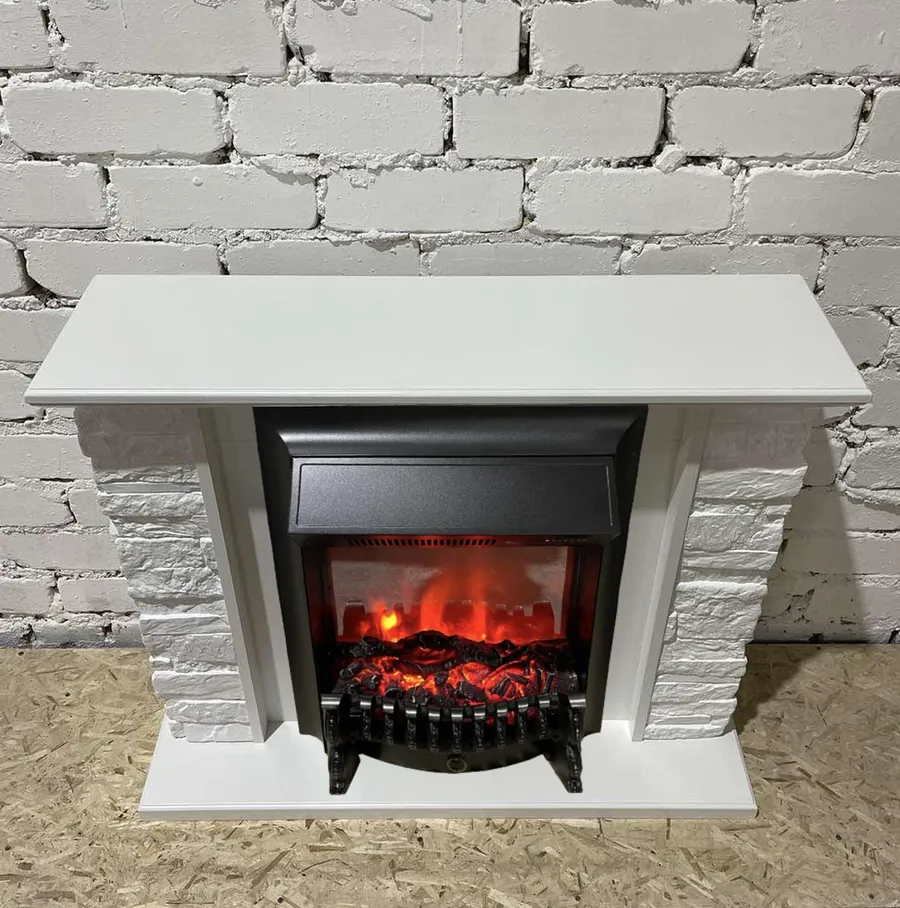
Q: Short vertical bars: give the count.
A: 9